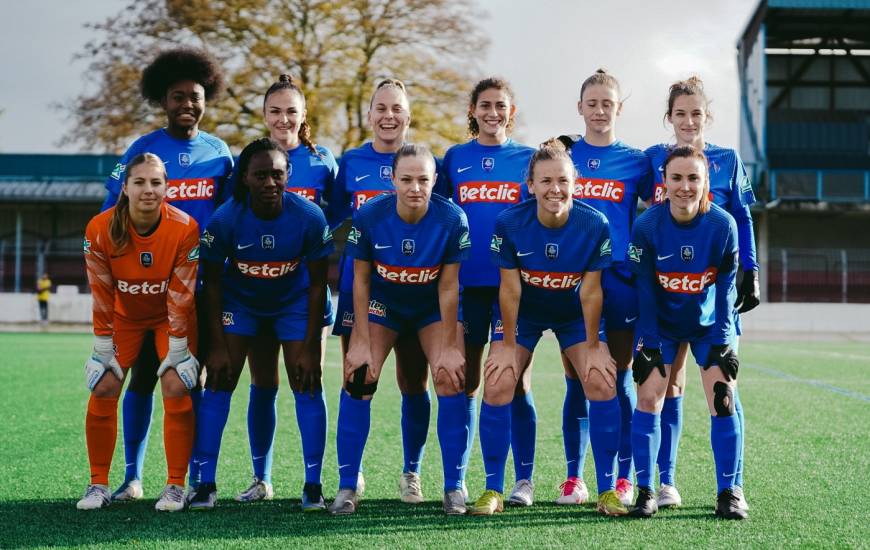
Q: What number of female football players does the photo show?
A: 11